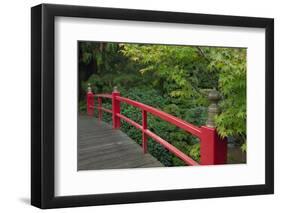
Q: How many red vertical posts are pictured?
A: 5